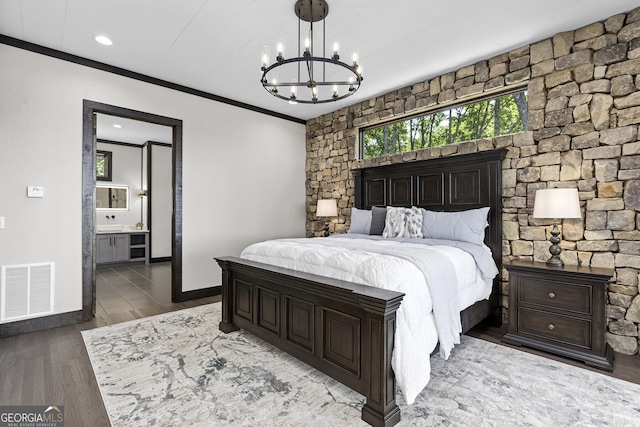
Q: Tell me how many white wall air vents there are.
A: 1